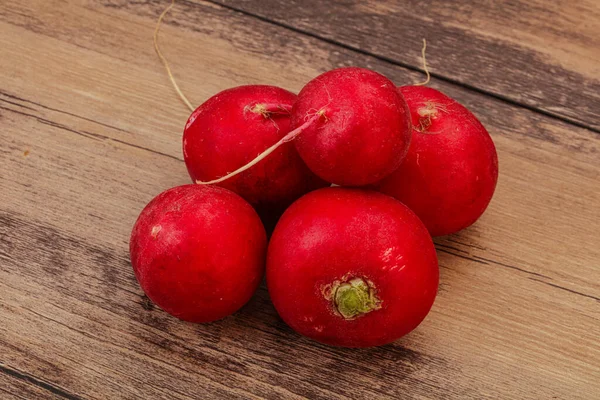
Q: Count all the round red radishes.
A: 5